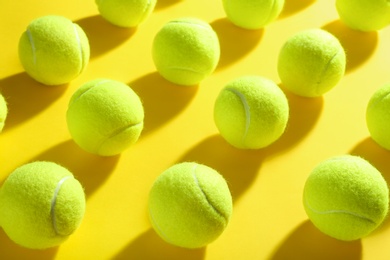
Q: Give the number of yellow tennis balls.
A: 13